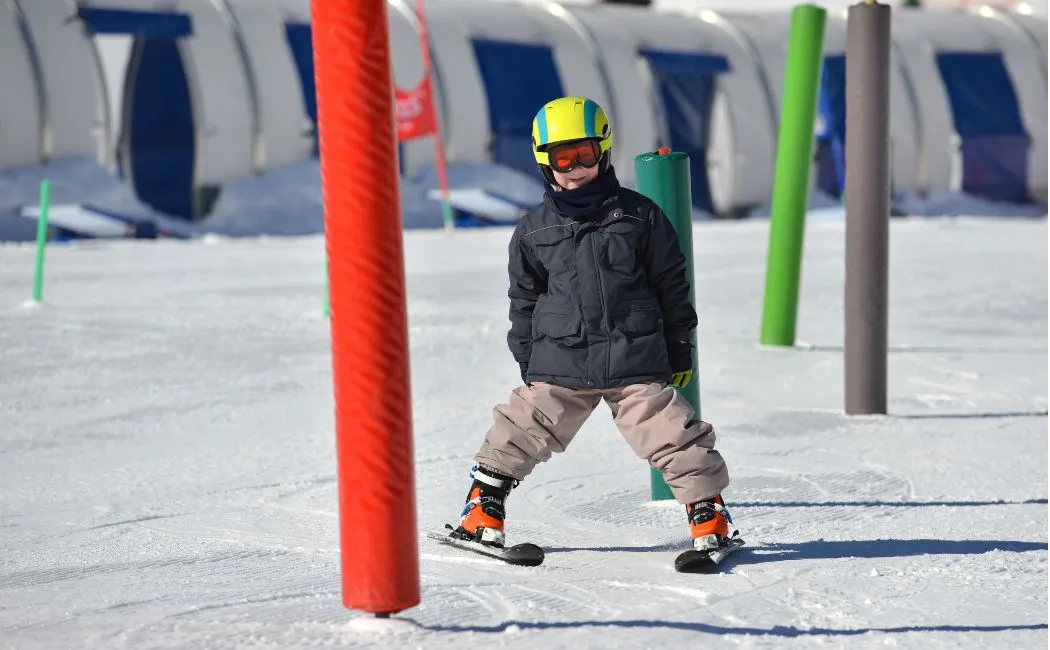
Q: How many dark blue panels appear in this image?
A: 6